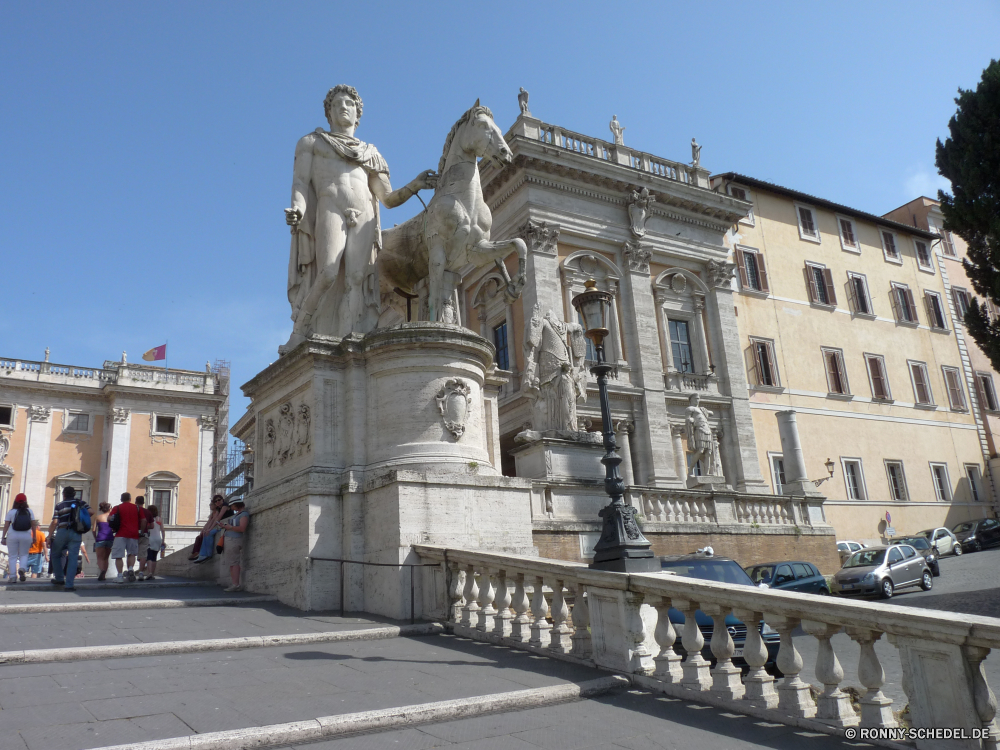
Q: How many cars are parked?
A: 7